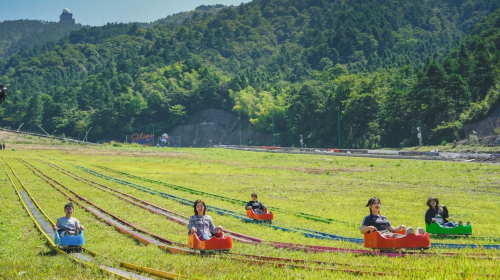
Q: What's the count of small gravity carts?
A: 5